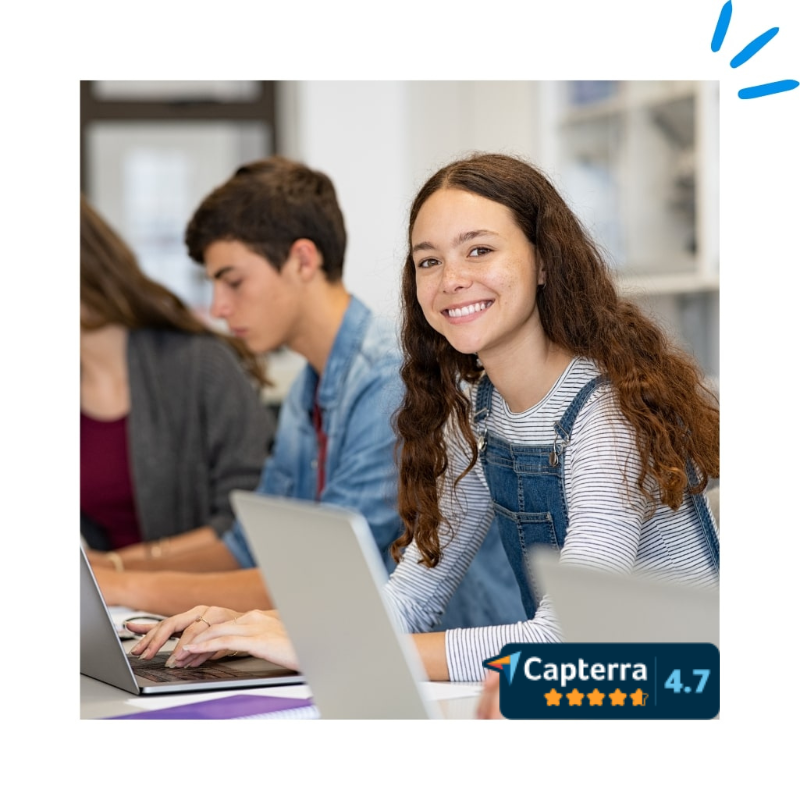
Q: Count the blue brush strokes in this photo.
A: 3